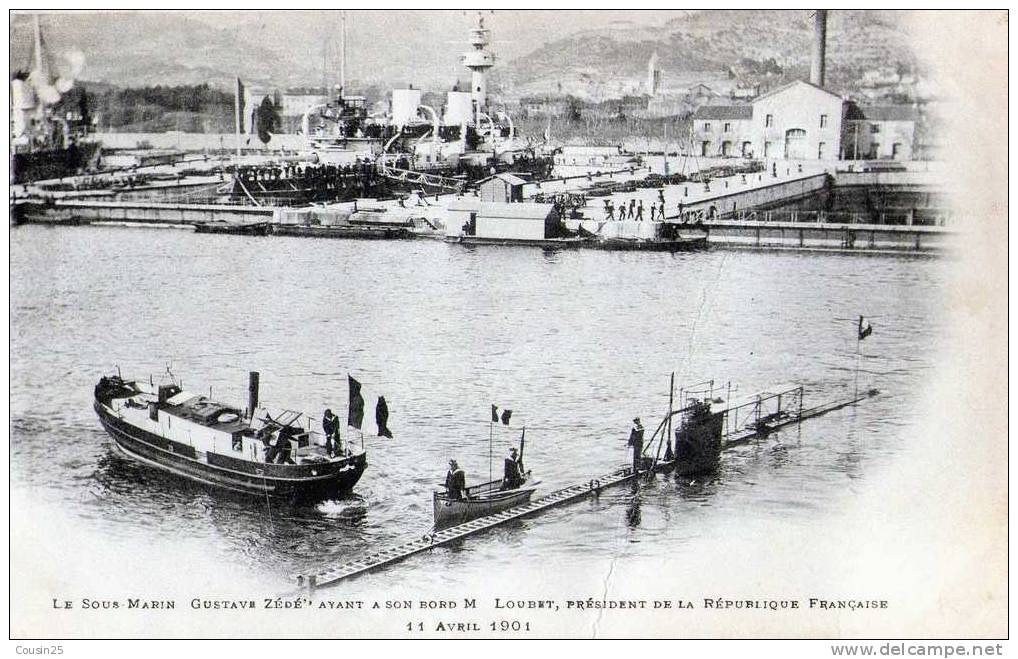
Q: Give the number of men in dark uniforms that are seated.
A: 2